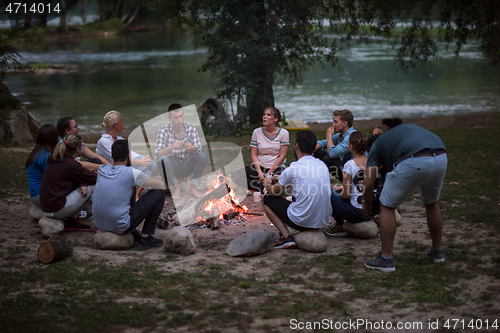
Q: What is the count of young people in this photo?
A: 12